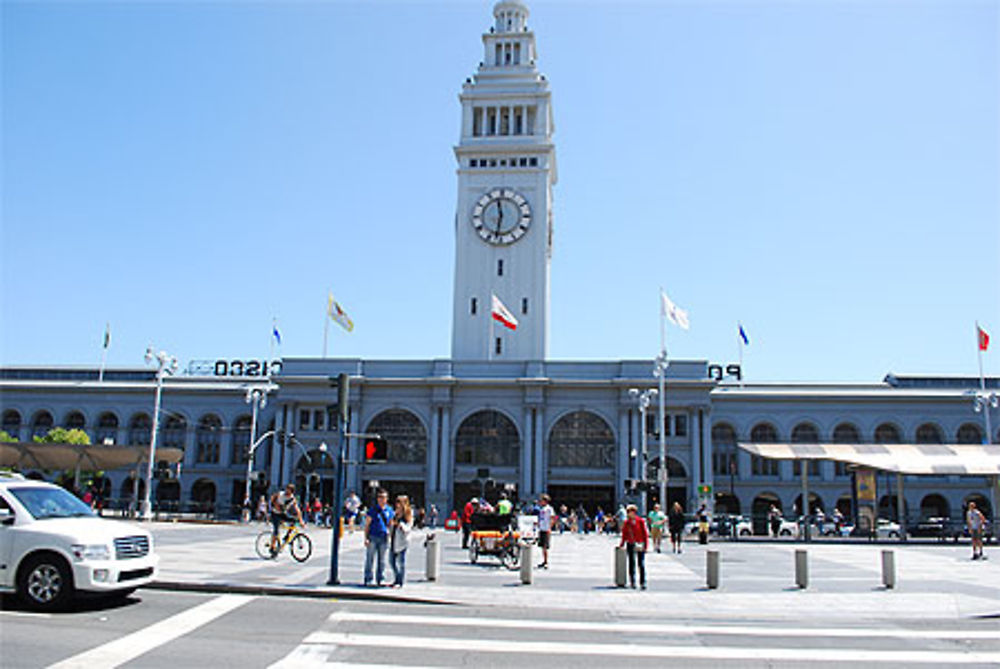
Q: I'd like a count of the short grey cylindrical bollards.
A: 6